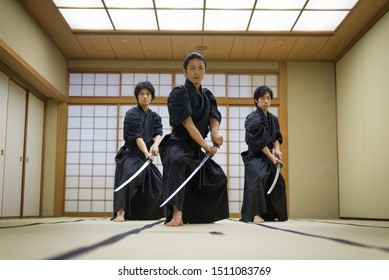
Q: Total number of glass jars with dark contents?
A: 0